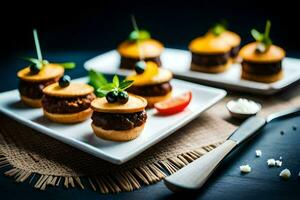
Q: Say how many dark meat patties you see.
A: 8